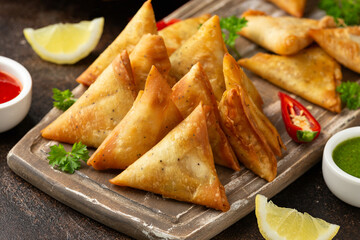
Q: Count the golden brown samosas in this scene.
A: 14